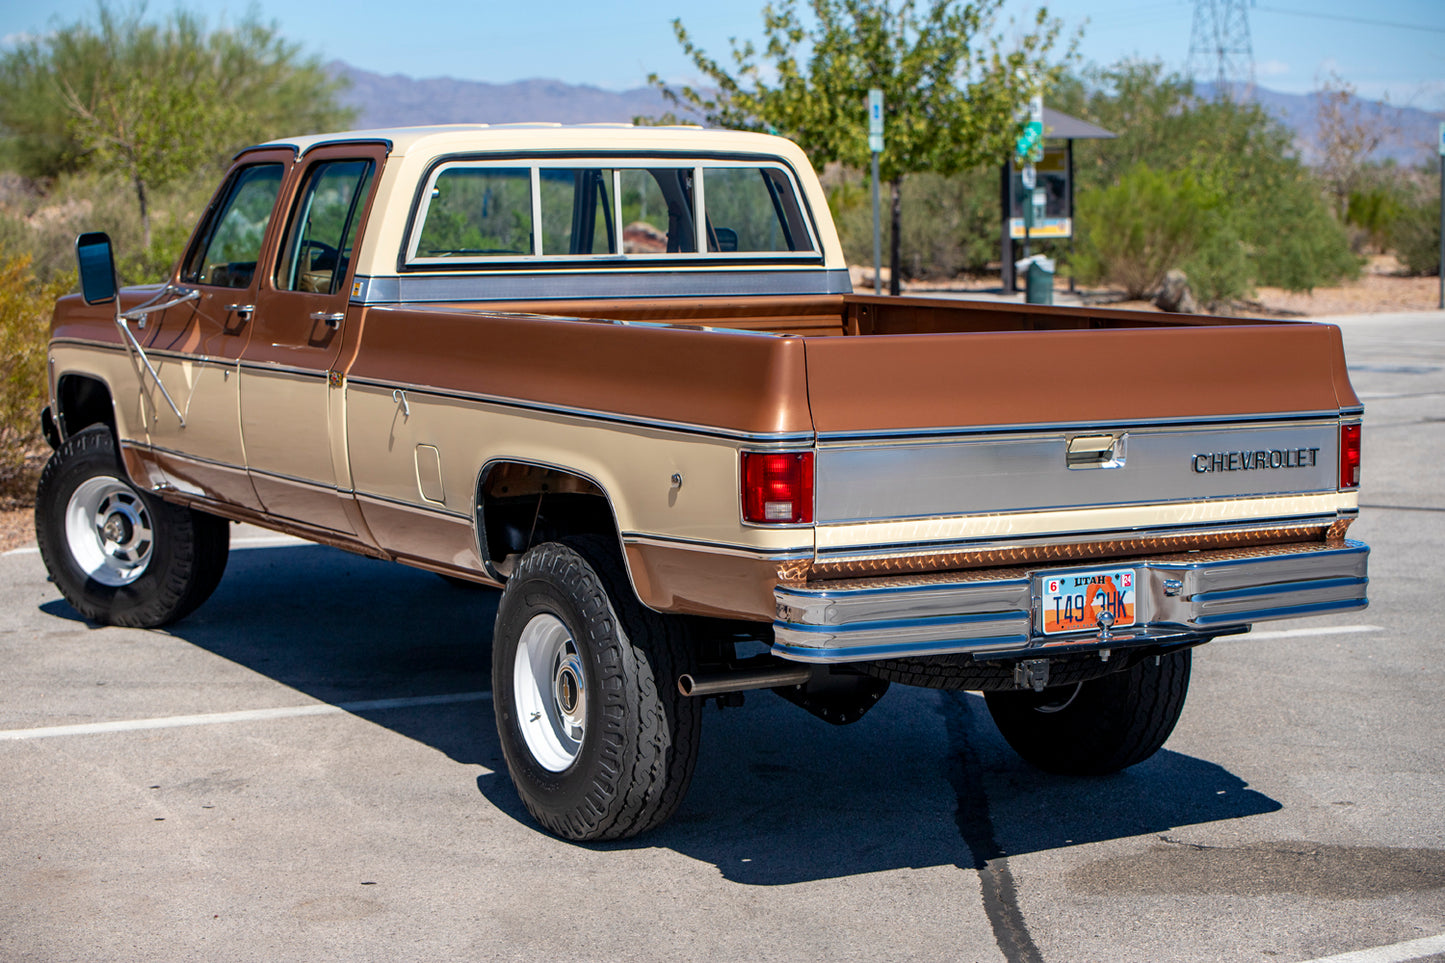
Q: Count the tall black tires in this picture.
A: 3